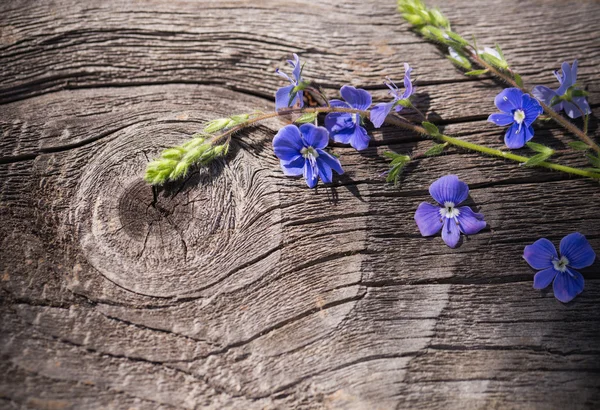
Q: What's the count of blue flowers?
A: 8